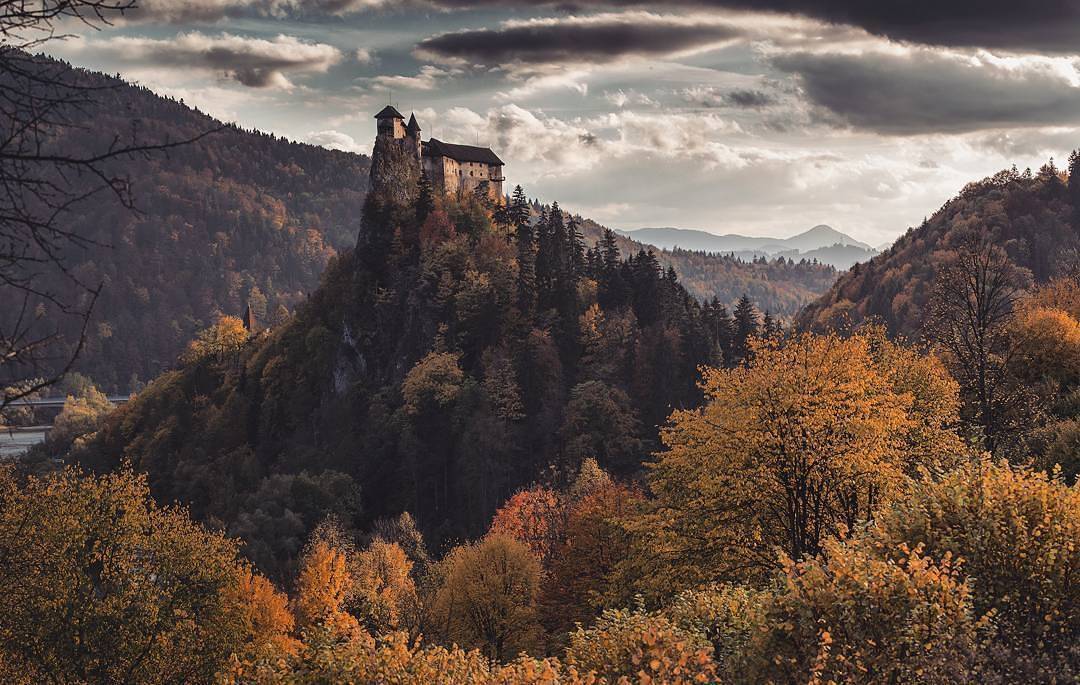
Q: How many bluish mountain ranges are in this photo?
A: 1